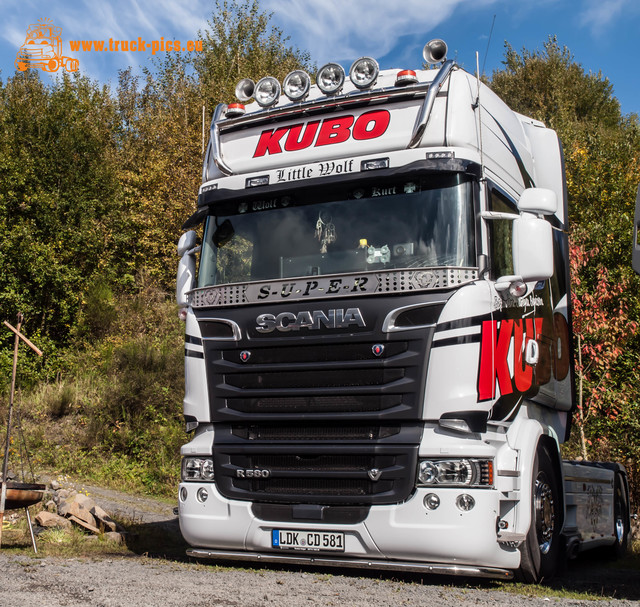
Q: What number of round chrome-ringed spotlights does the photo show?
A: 4